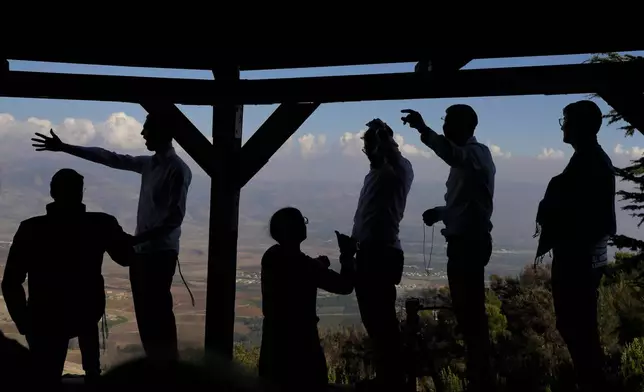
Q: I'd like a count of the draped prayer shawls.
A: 1